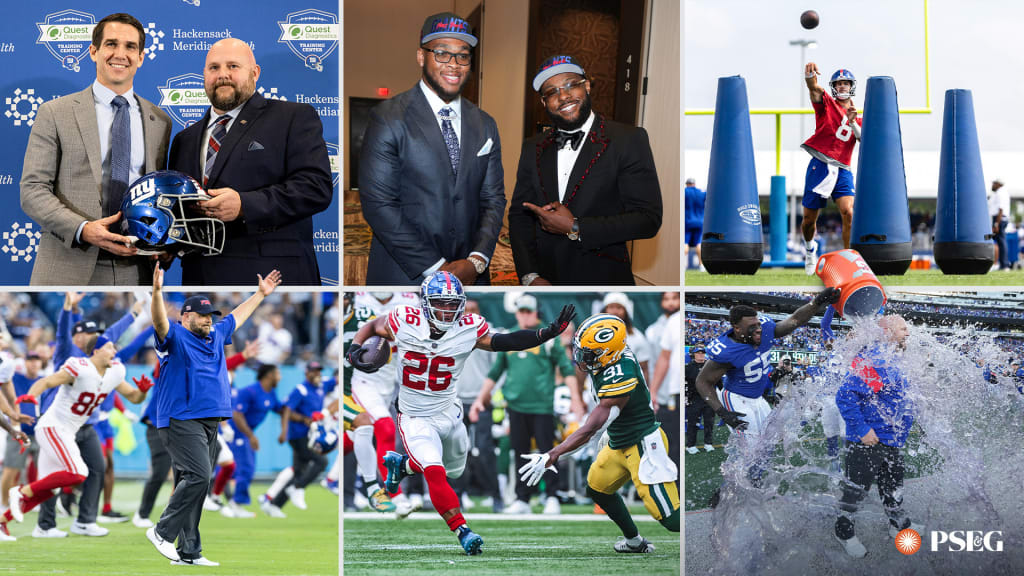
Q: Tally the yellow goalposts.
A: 1